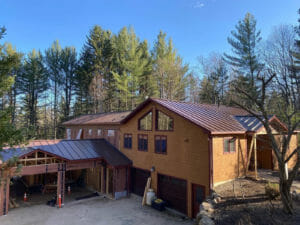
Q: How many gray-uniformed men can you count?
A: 0